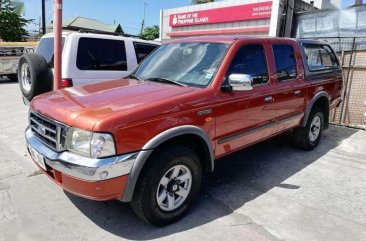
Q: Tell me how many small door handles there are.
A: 2